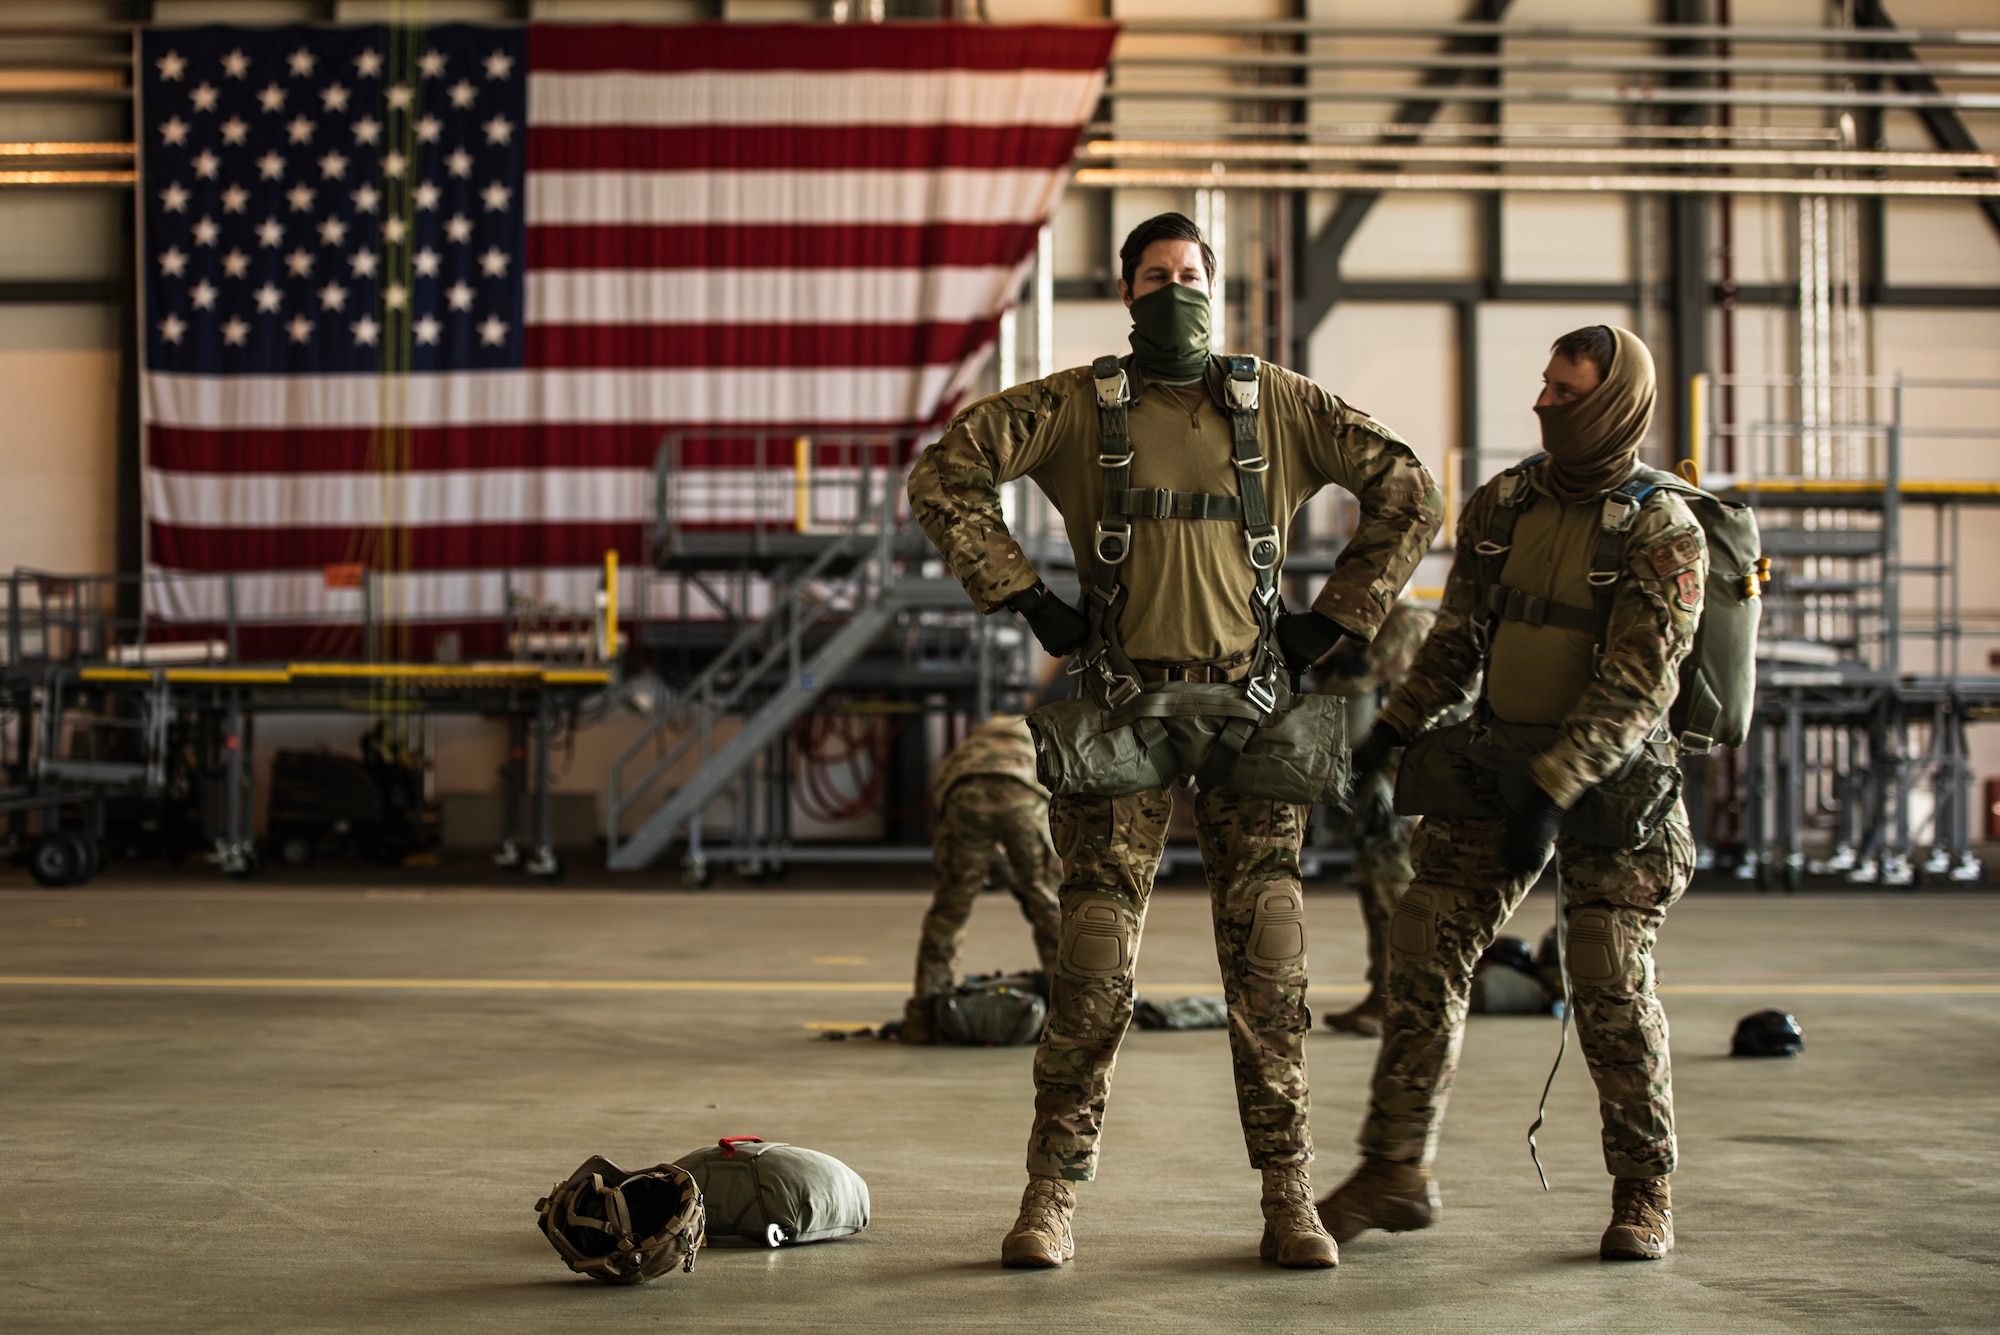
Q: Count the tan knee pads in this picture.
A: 4